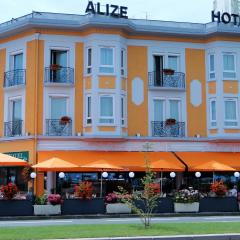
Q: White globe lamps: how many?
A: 7